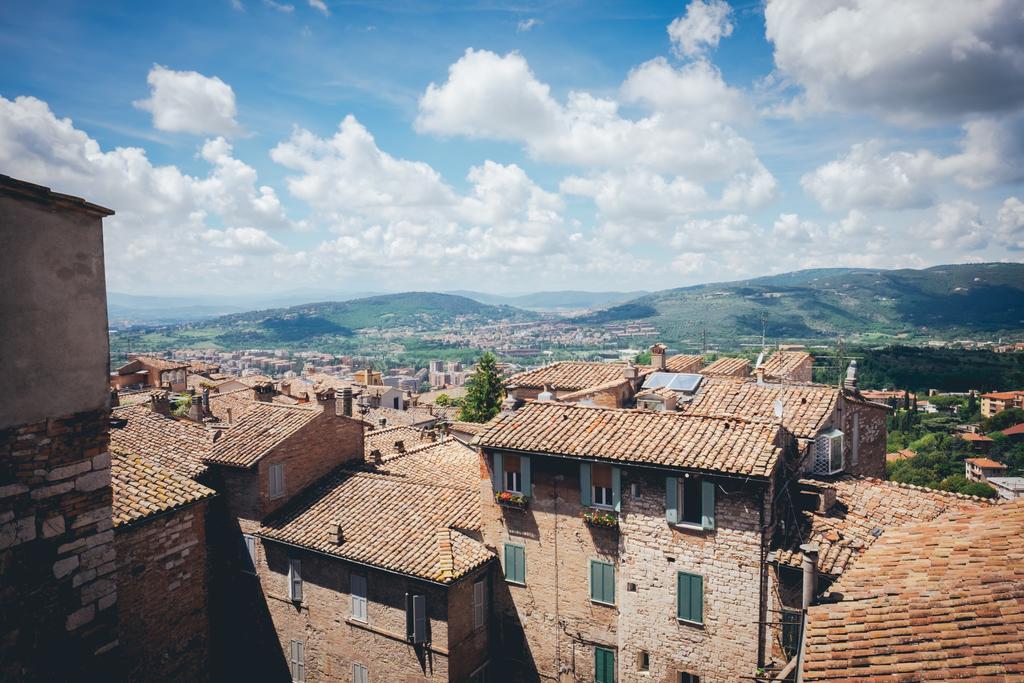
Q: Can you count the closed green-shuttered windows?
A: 4